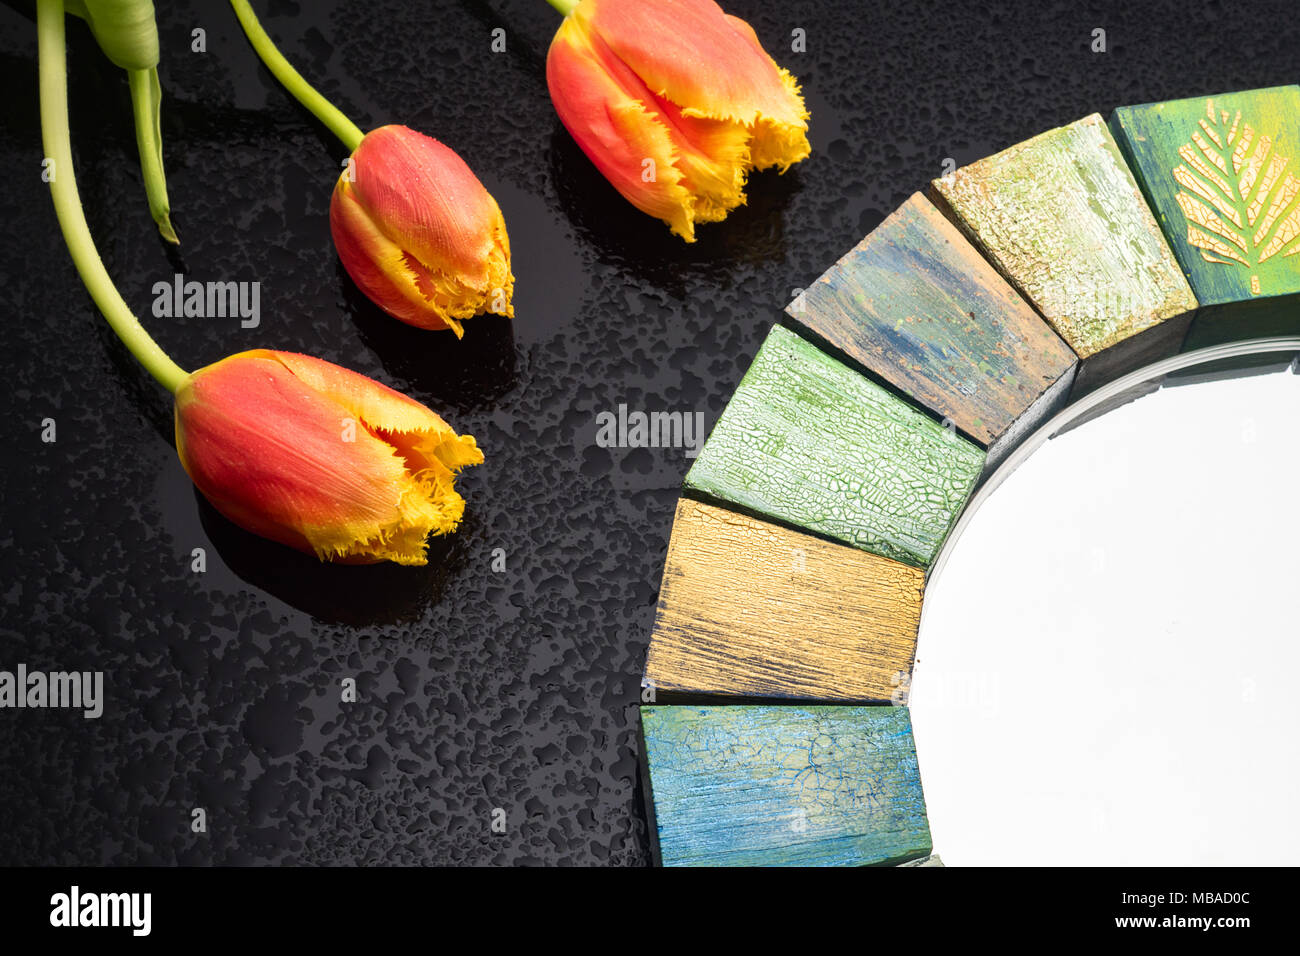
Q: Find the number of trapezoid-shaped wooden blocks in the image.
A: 6